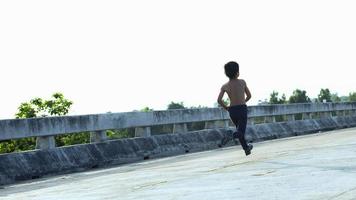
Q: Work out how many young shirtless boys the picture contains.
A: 1